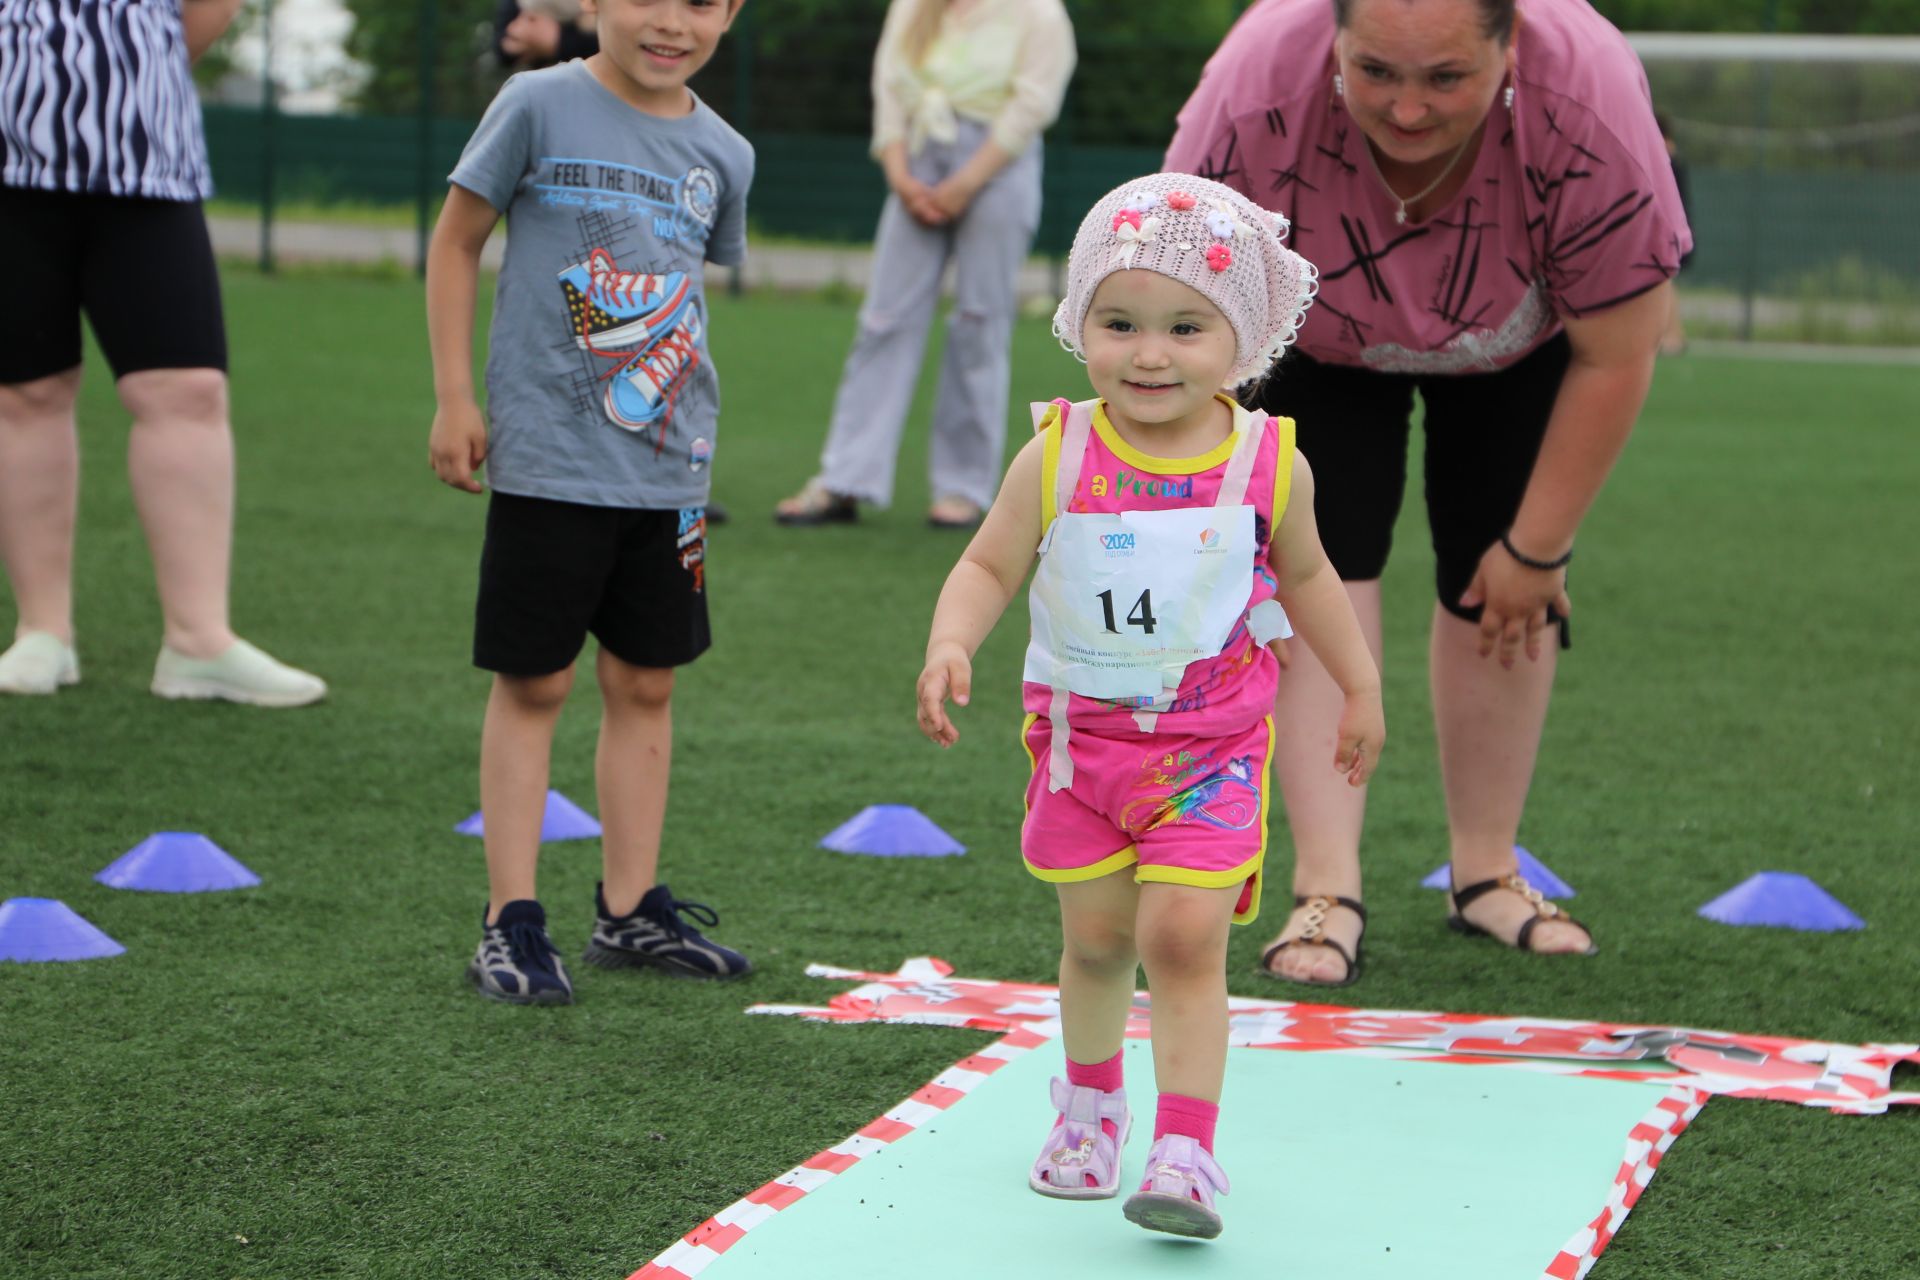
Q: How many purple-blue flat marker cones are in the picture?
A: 6